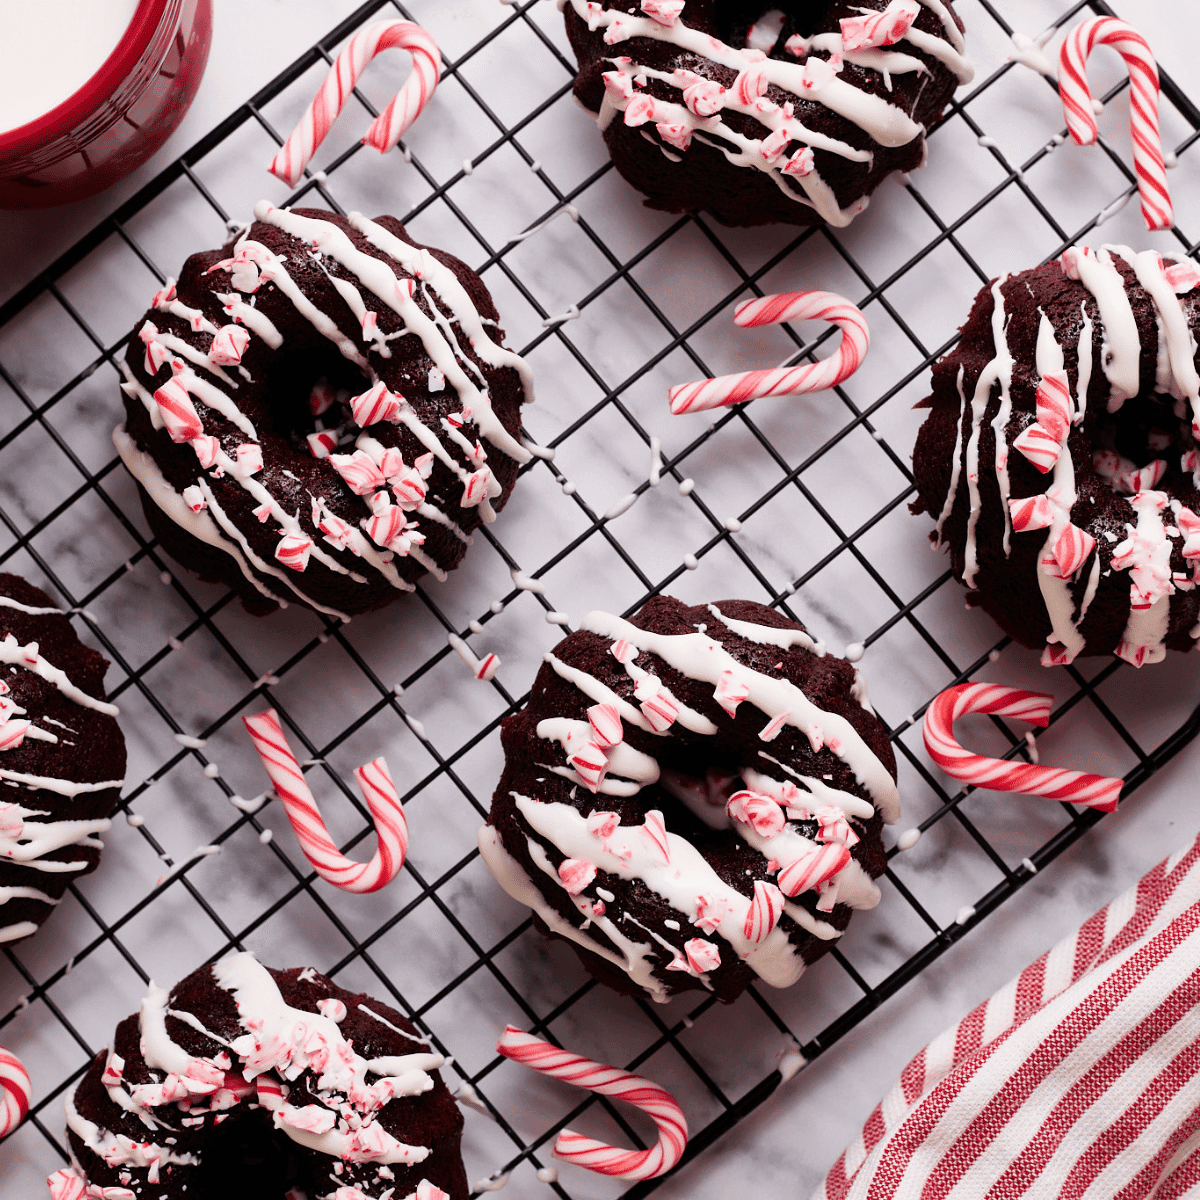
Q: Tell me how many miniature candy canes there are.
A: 7